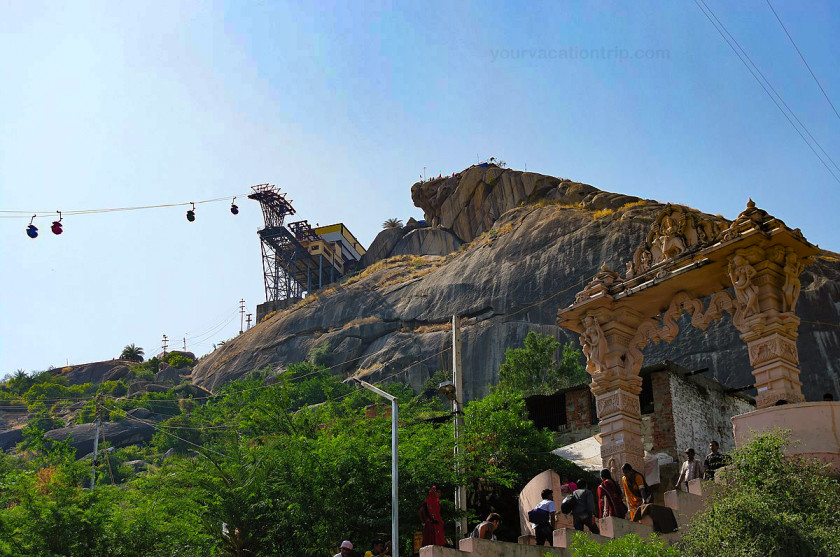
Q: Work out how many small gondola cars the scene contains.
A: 4